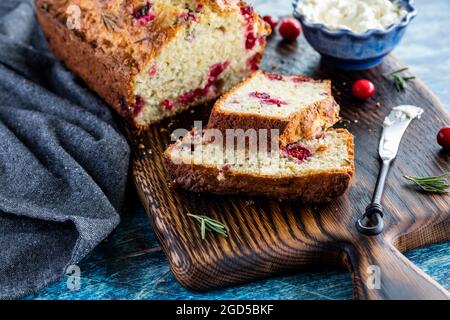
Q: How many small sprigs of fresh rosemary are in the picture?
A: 3